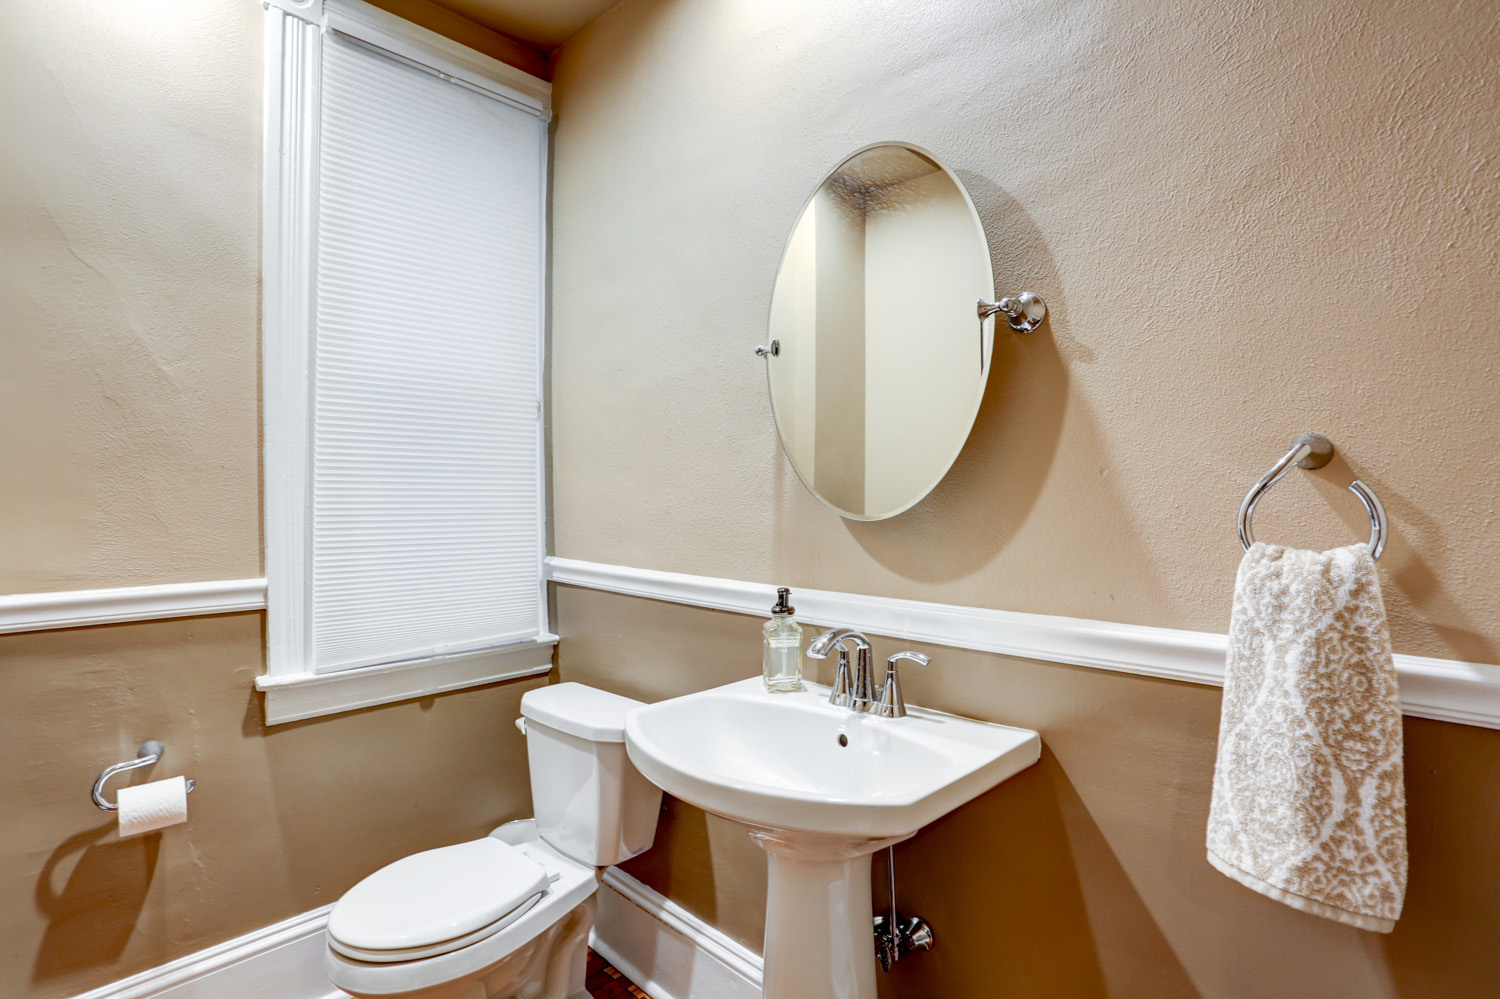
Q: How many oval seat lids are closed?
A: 1